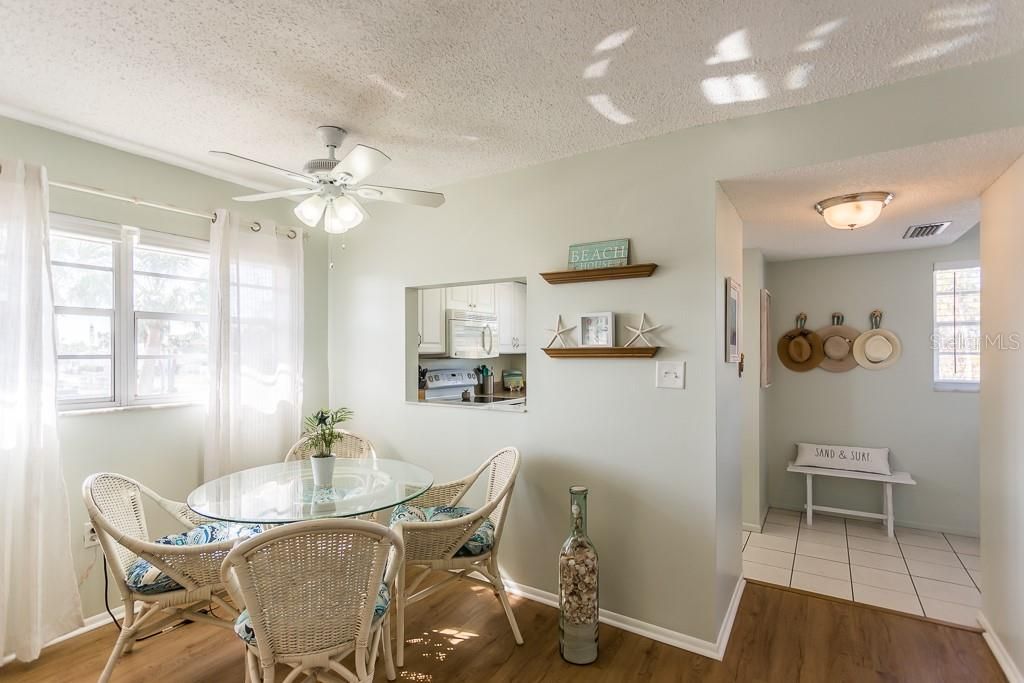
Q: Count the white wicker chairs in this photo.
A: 4